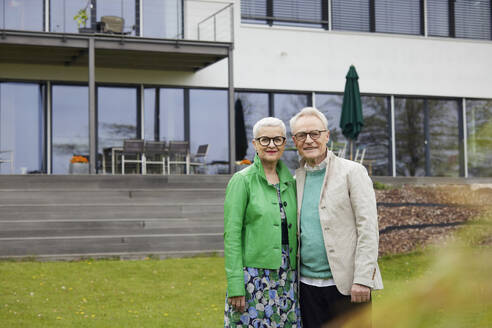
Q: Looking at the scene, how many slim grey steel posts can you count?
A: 2